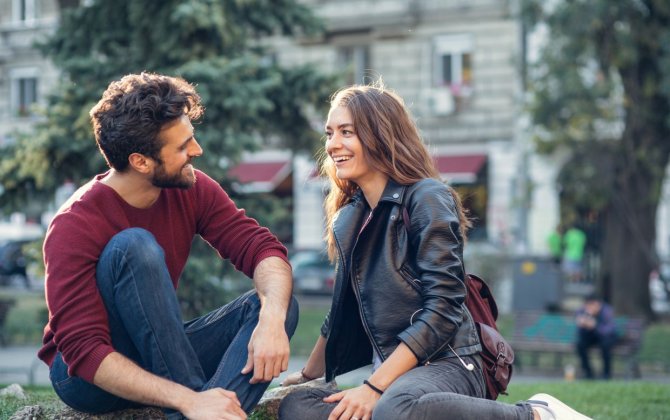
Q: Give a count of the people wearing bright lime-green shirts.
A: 2